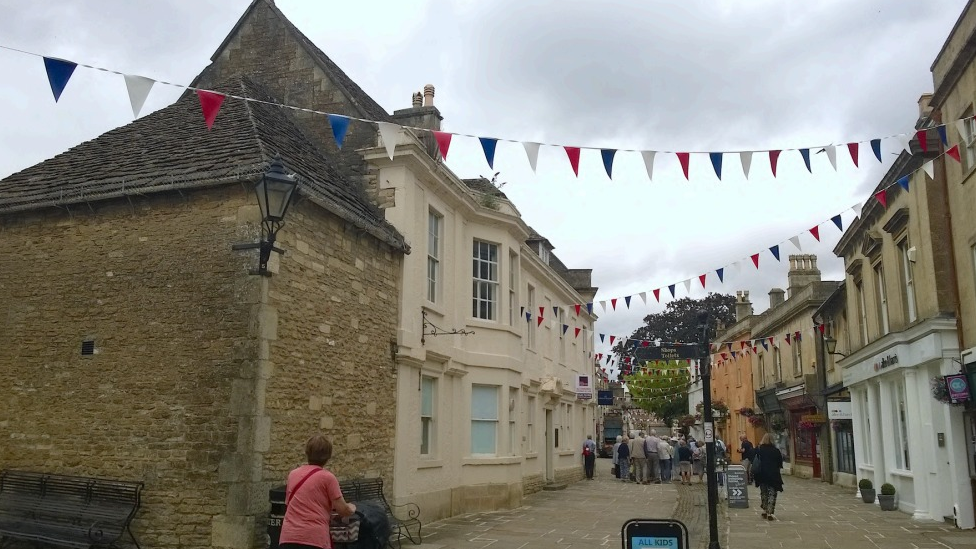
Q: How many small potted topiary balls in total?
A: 2